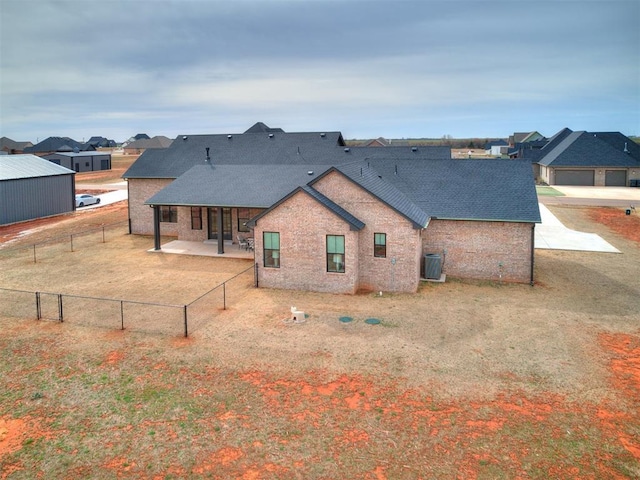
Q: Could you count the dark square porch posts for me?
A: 2